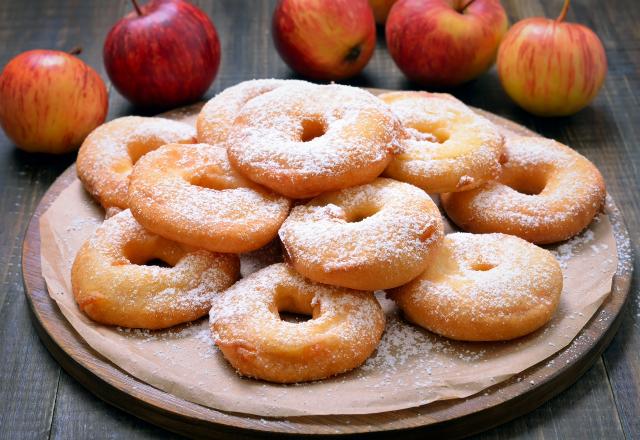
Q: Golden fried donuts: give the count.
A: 10